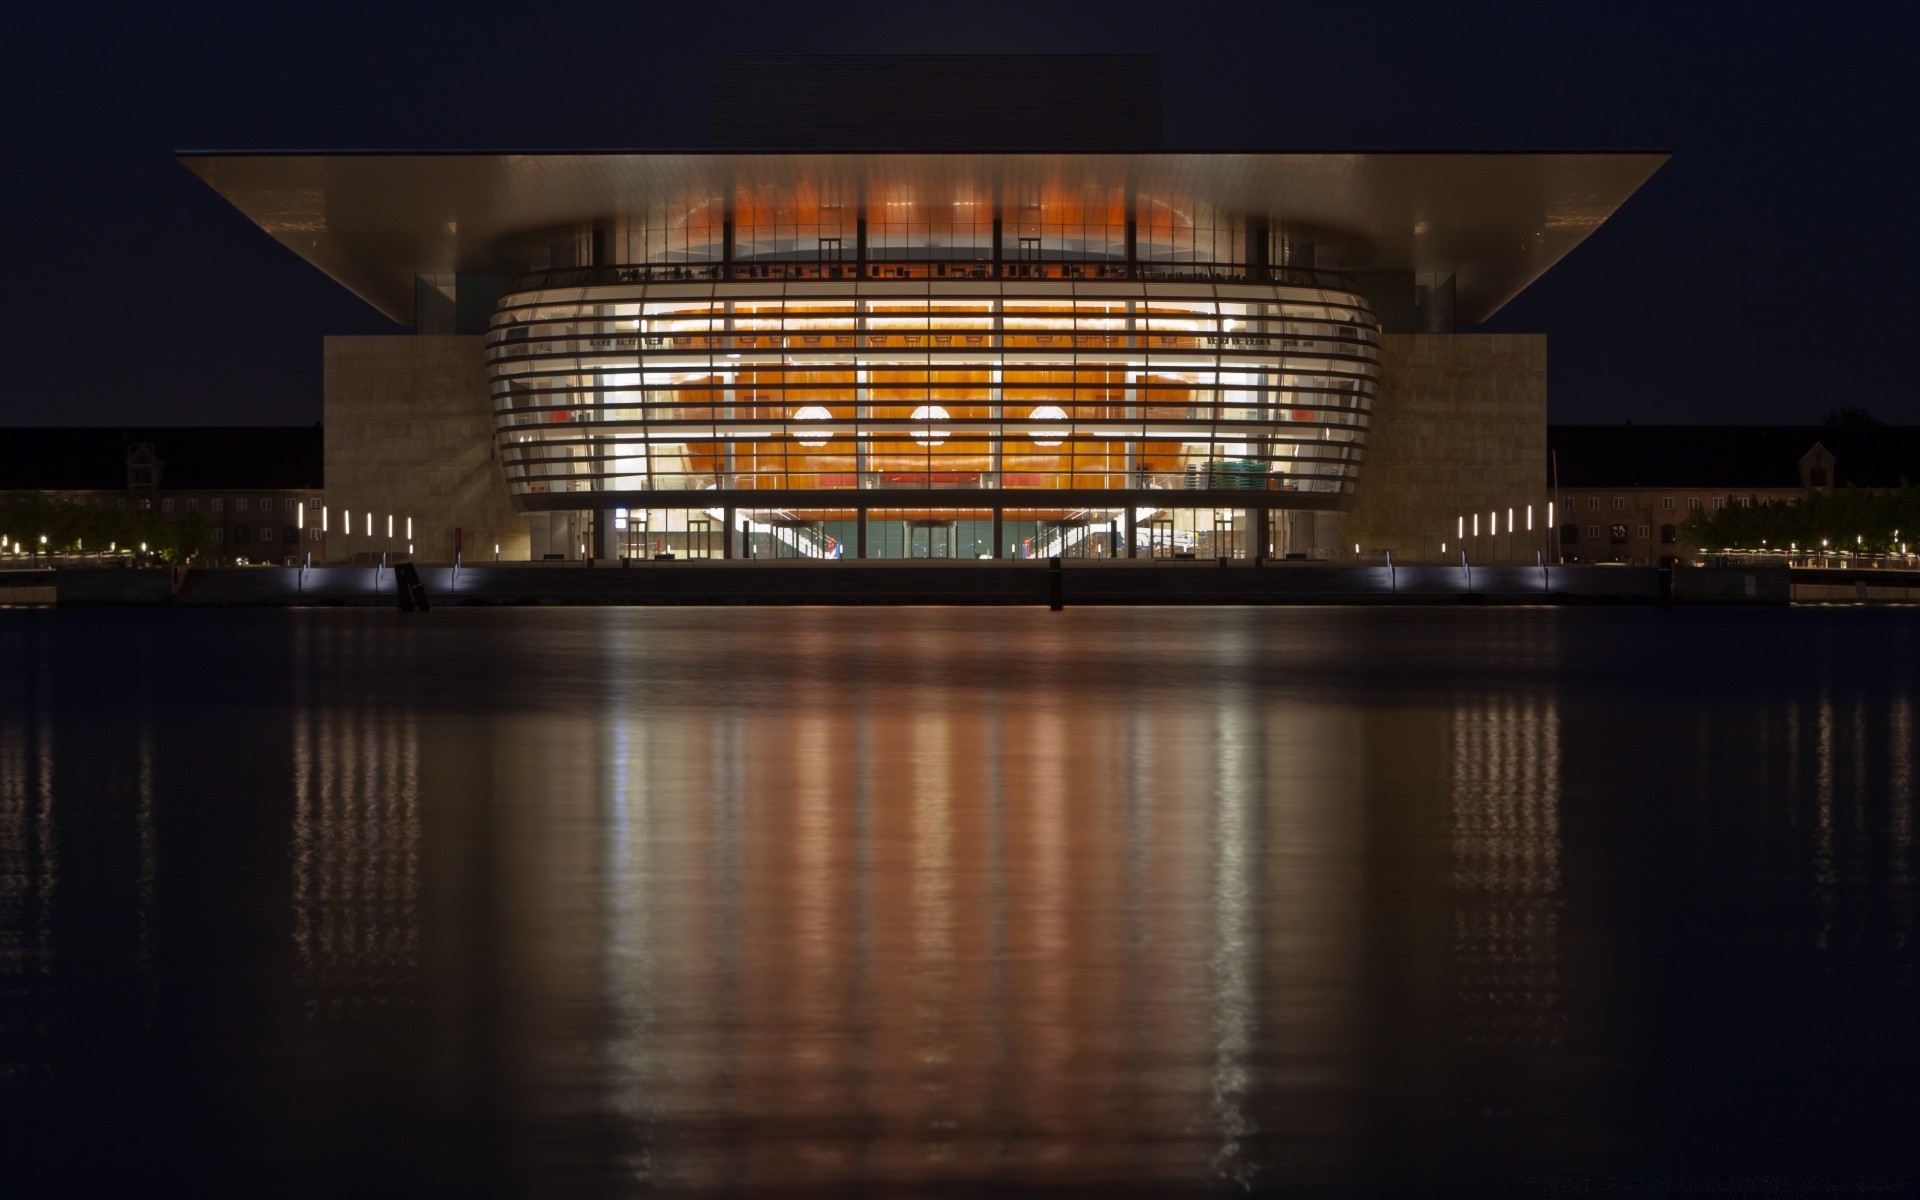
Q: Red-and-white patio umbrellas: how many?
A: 0